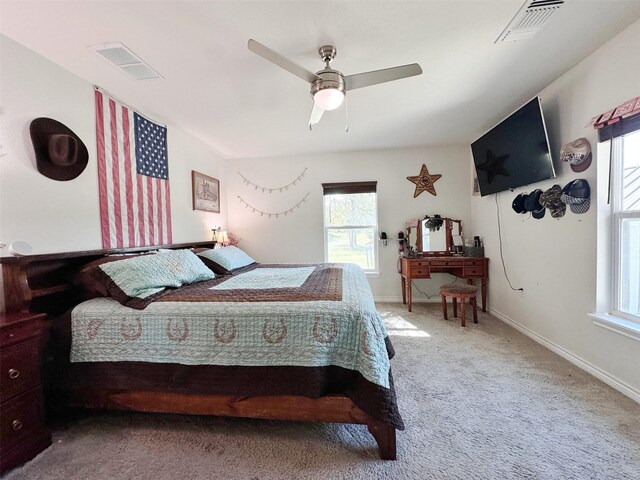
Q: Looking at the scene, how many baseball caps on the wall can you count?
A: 5